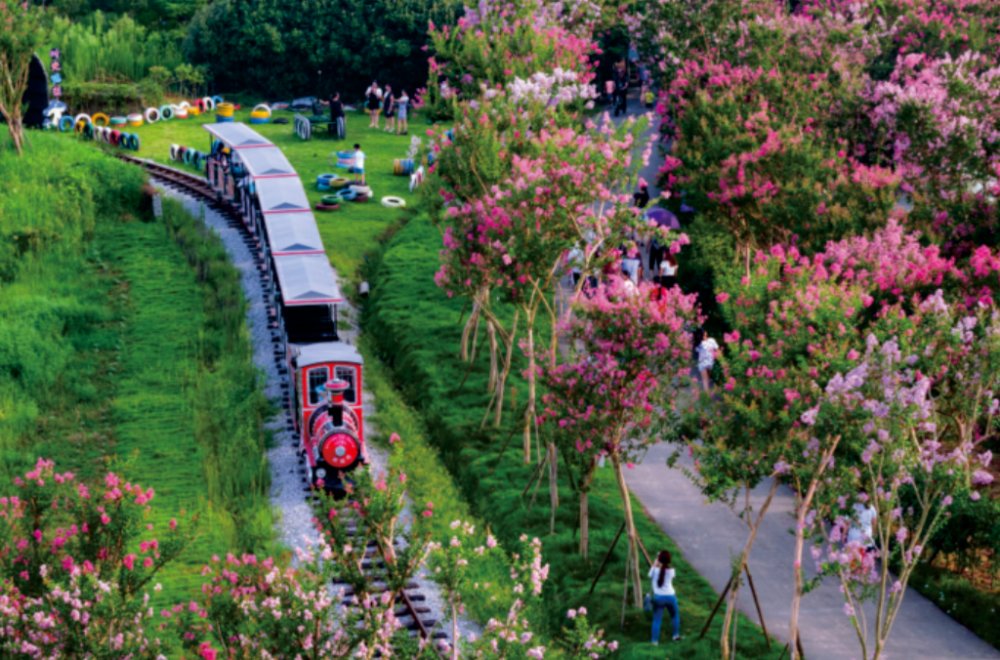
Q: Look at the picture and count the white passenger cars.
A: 5